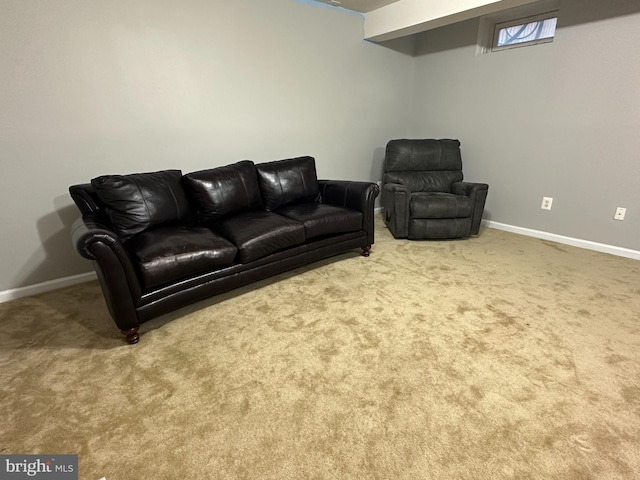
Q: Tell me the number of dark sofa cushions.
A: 6